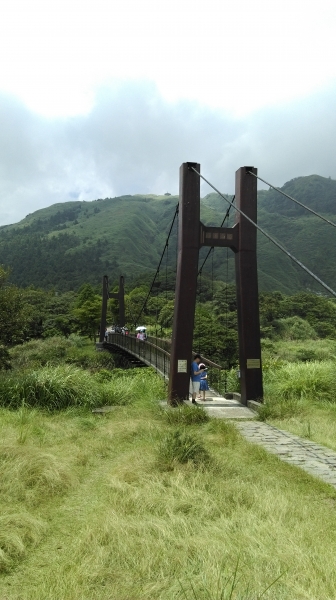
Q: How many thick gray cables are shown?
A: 2